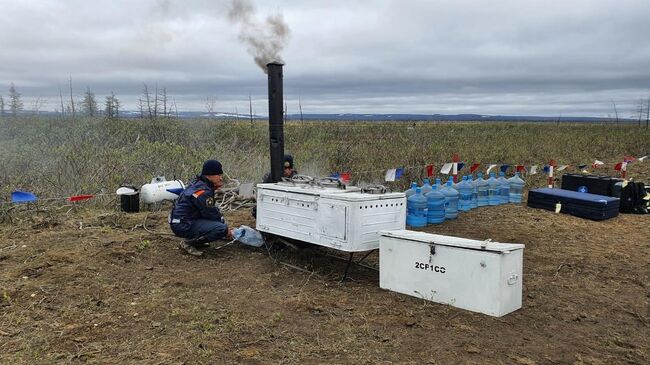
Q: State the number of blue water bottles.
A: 13